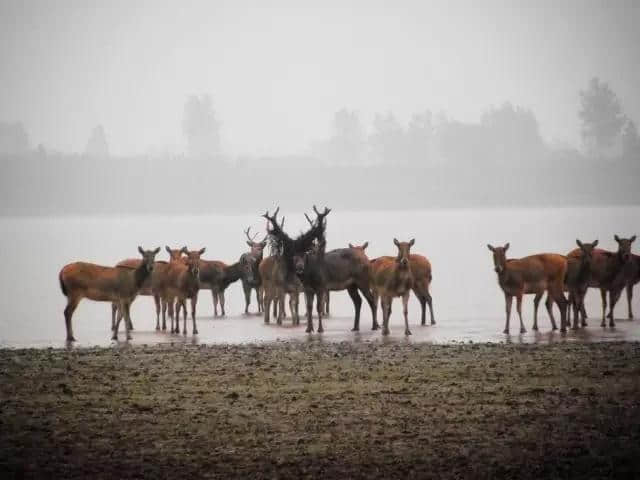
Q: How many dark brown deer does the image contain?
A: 1